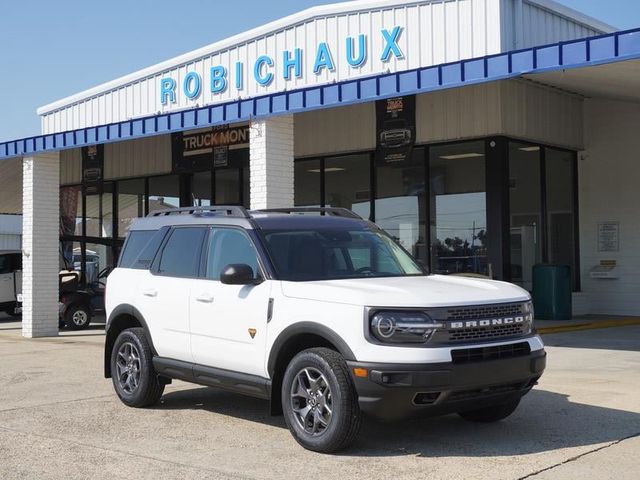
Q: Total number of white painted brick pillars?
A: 2